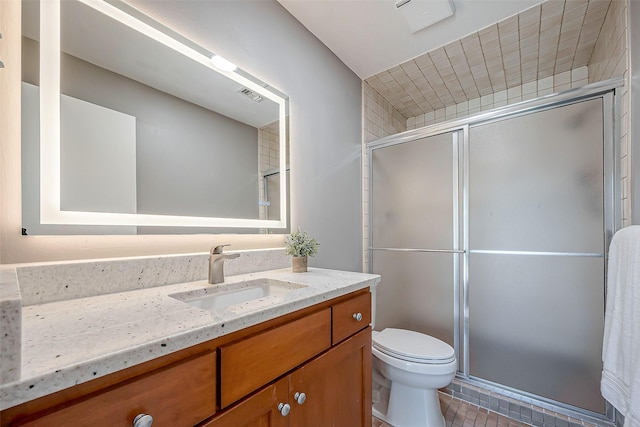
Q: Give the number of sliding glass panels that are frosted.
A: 2